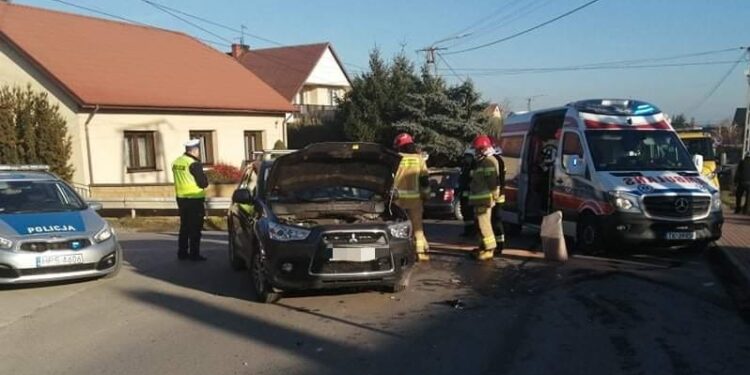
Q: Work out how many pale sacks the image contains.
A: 1